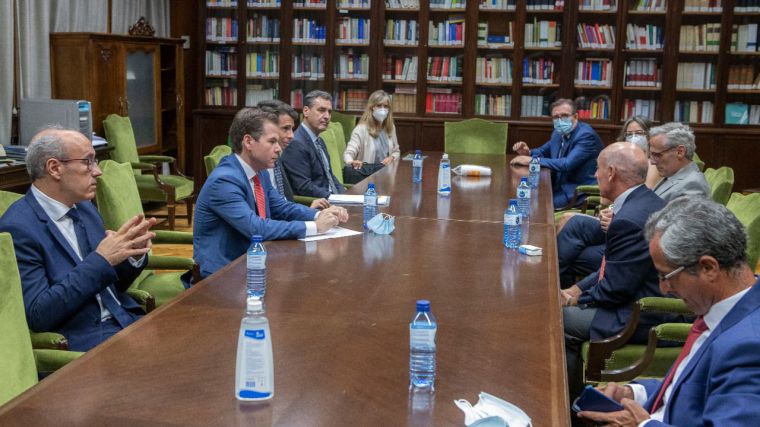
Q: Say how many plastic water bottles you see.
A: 7